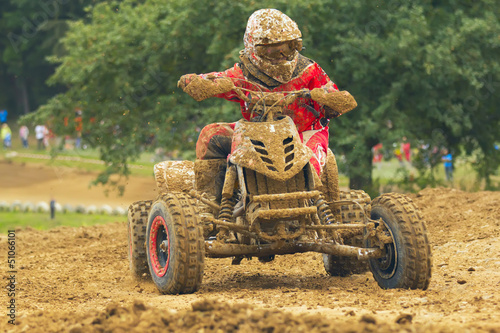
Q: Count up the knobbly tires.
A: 4